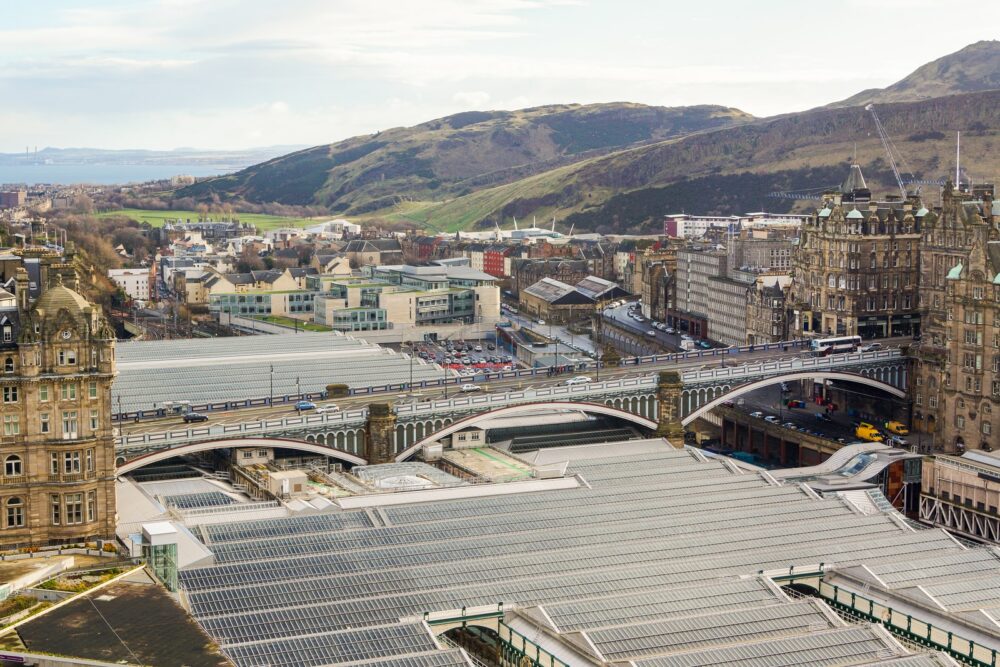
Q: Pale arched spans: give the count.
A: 3